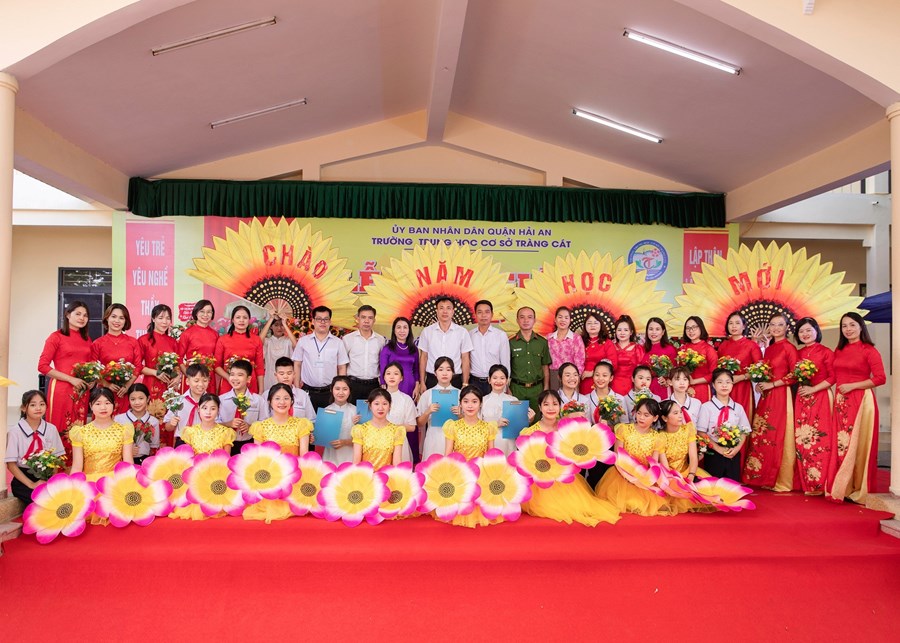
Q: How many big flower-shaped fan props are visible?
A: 4